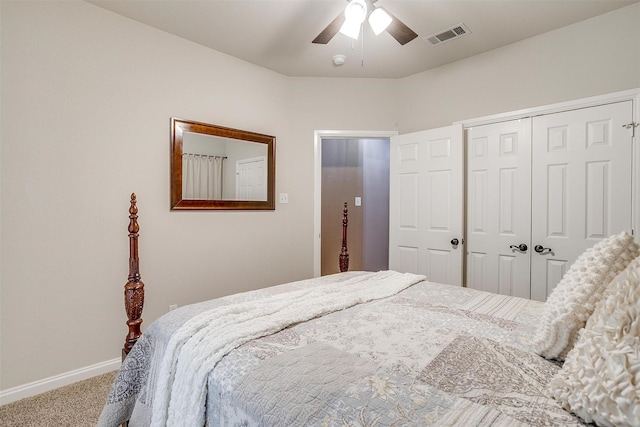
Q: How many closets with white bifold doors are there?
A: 1